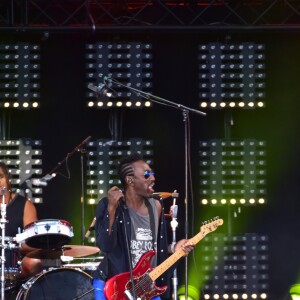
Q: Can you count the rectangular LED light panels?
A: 7